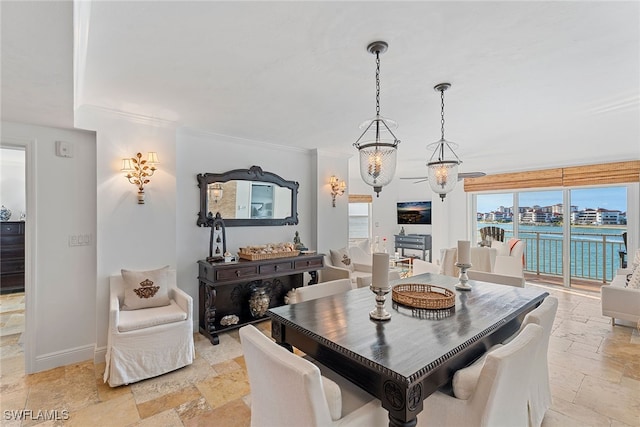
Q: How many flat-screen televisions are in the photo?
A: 1